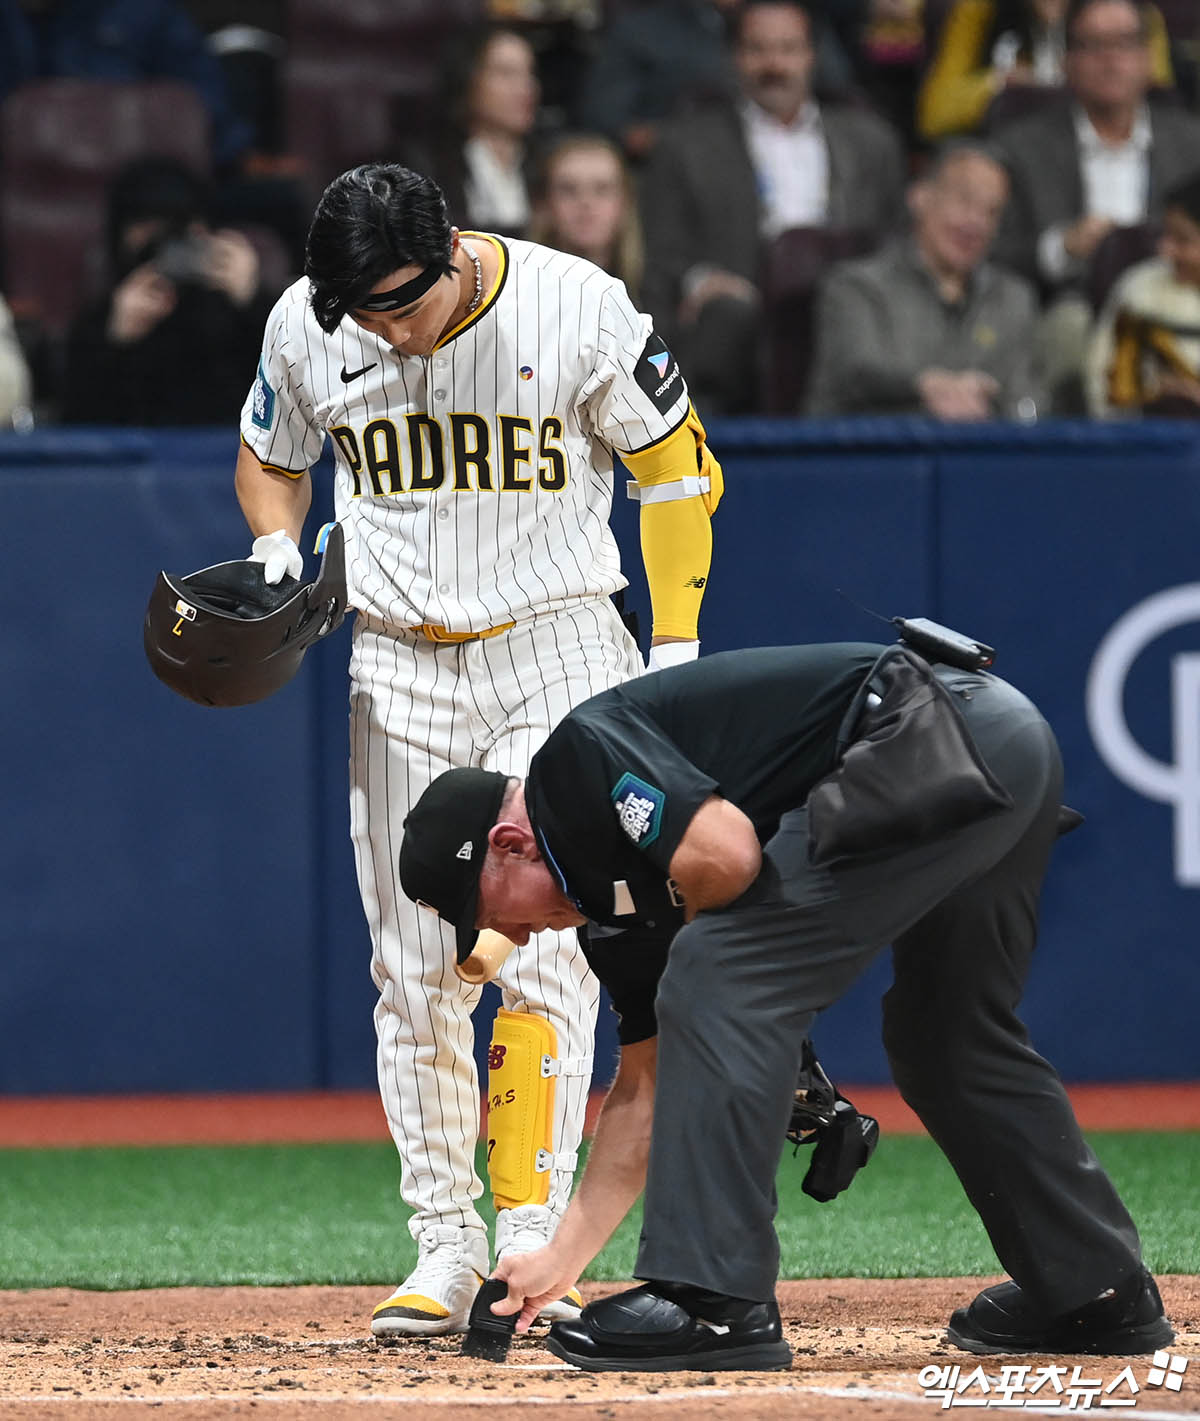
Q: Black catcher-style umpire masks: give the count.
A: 1